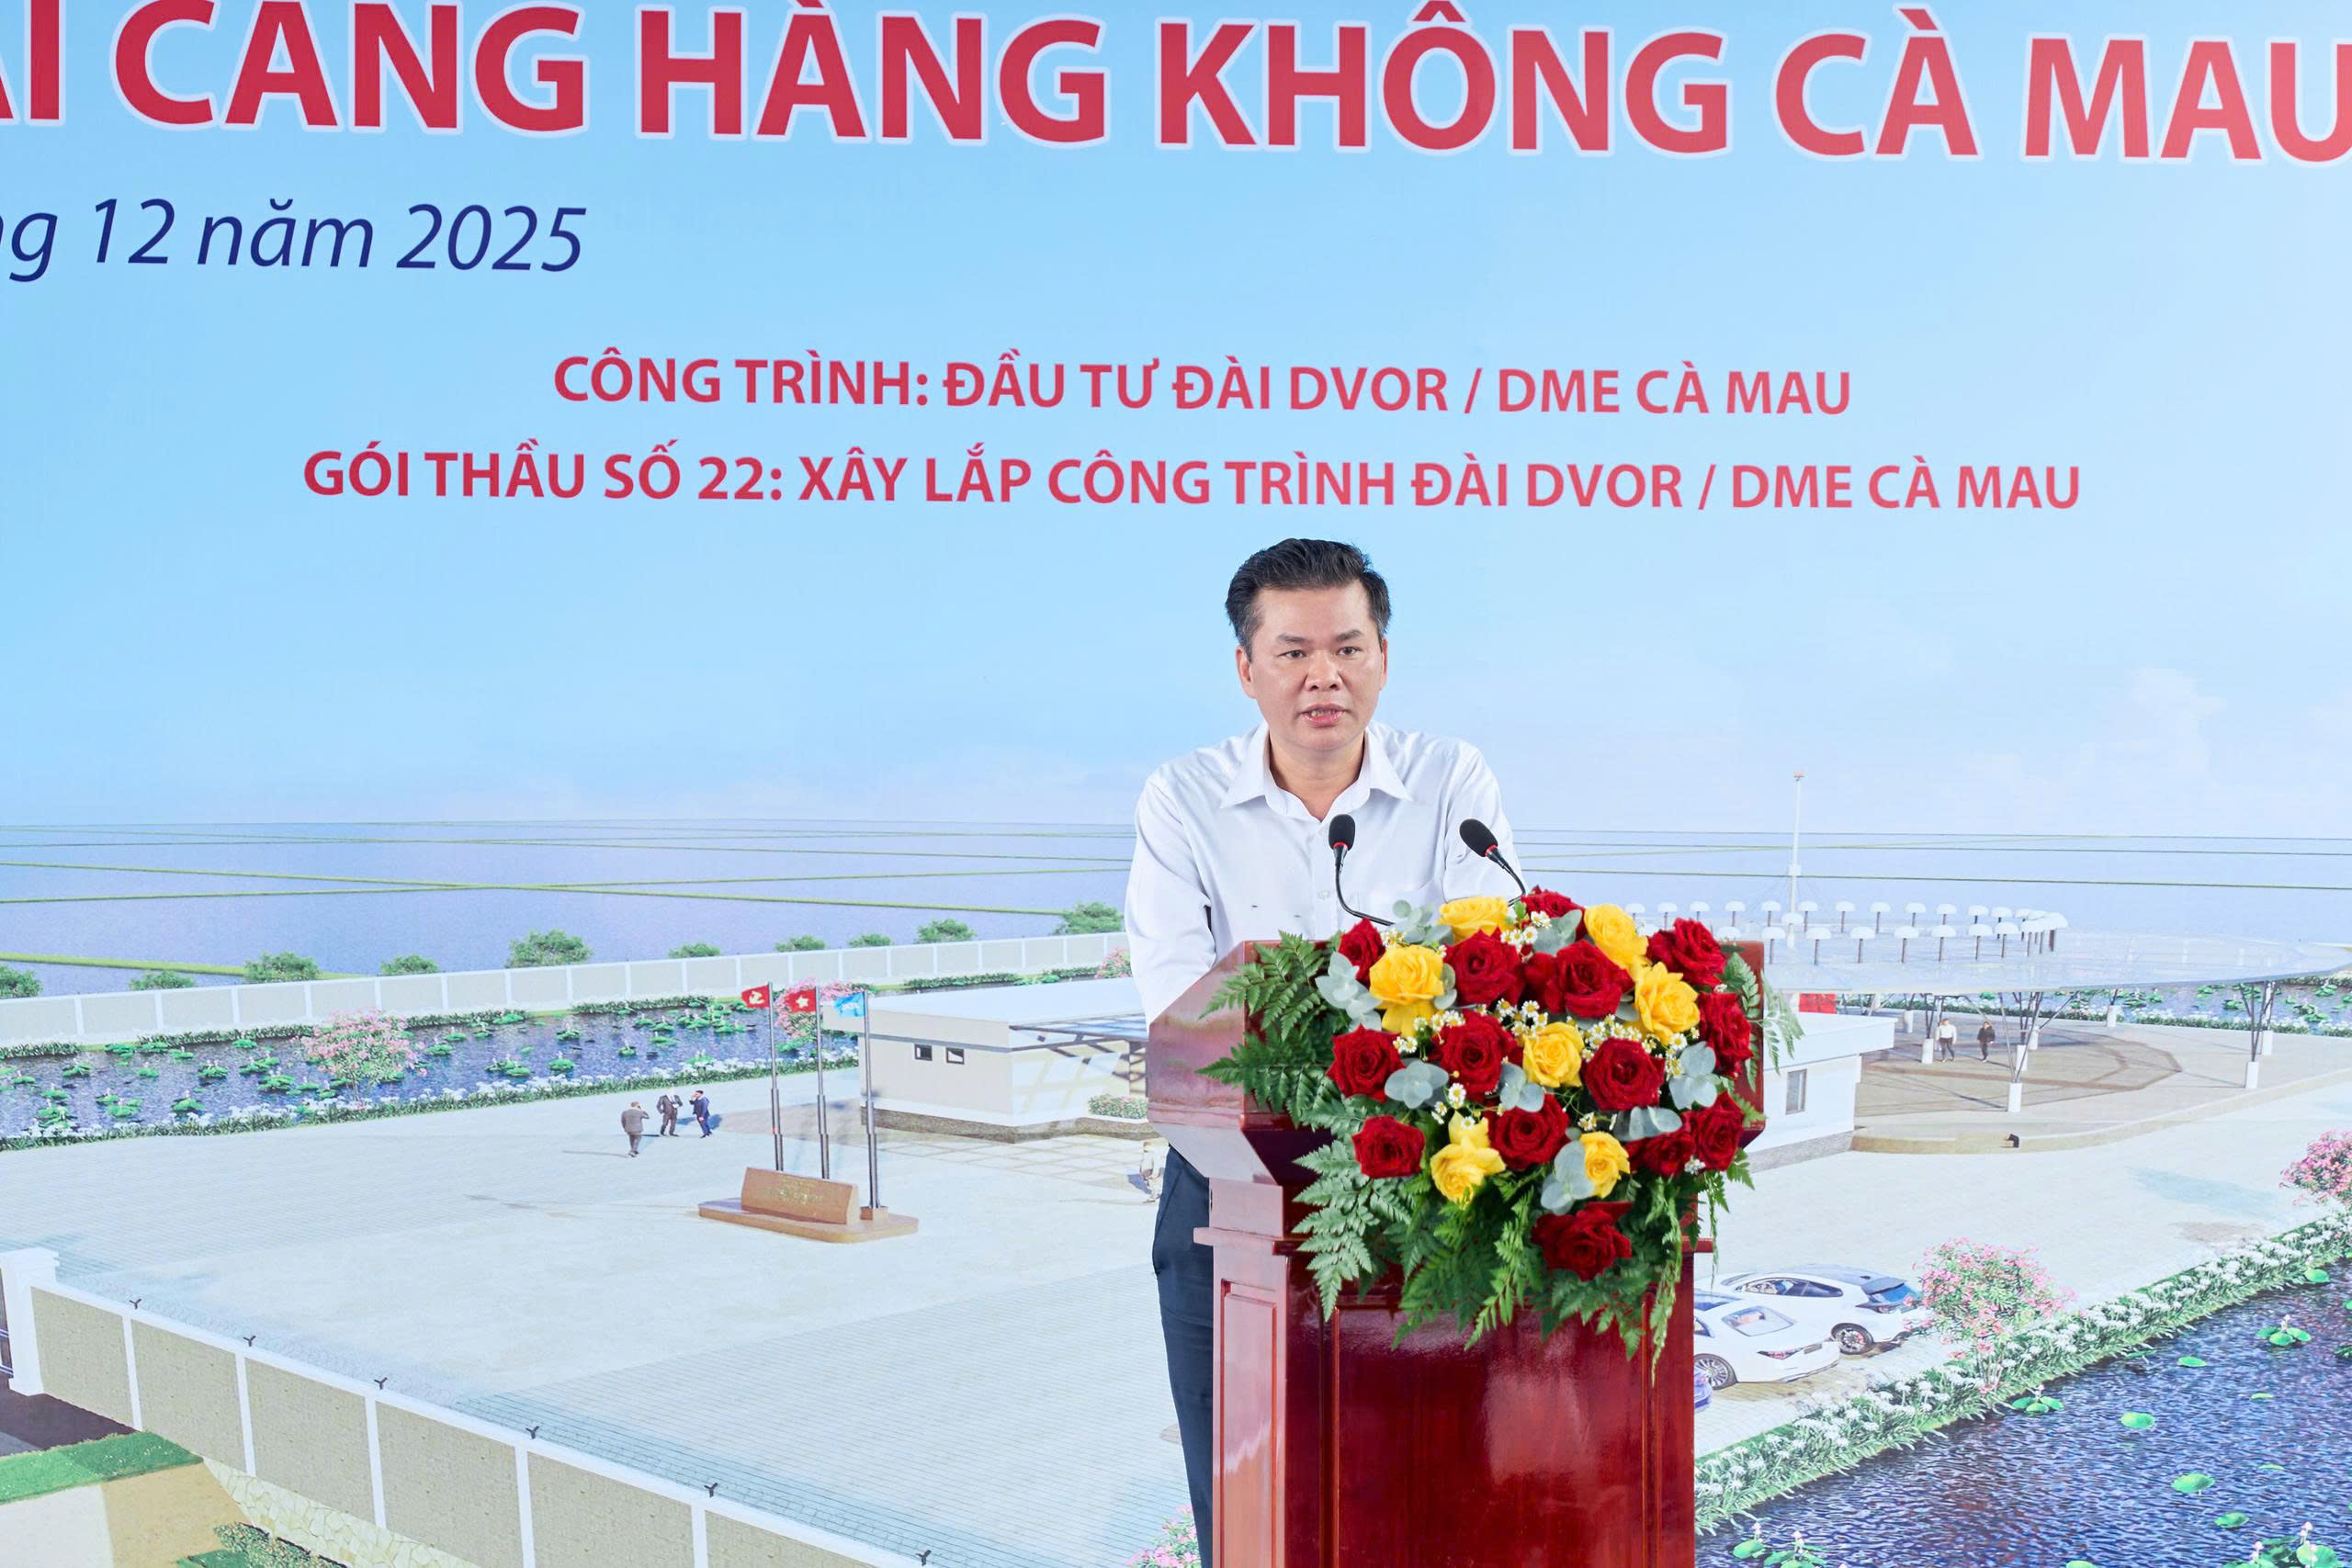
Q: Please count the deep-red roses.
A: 14